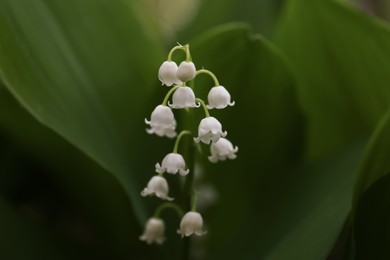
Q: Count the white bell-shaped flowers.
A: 11